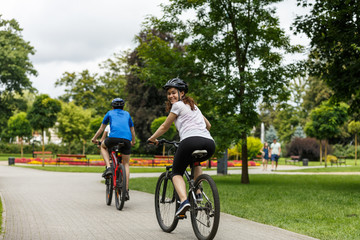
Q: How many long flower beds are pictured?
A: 1